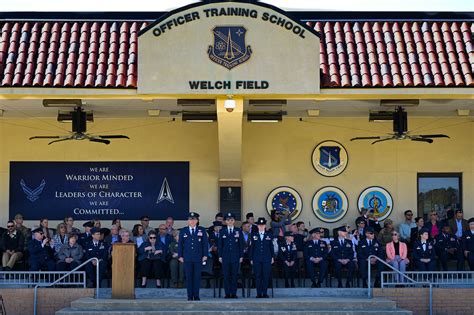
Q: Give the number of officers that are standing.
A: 3